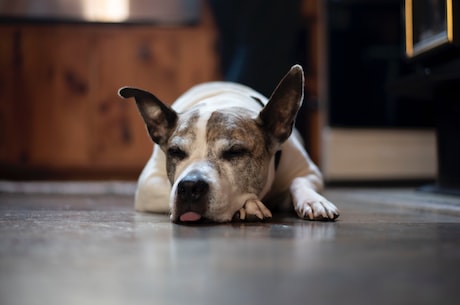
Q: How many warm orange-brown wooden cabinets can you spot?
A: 1